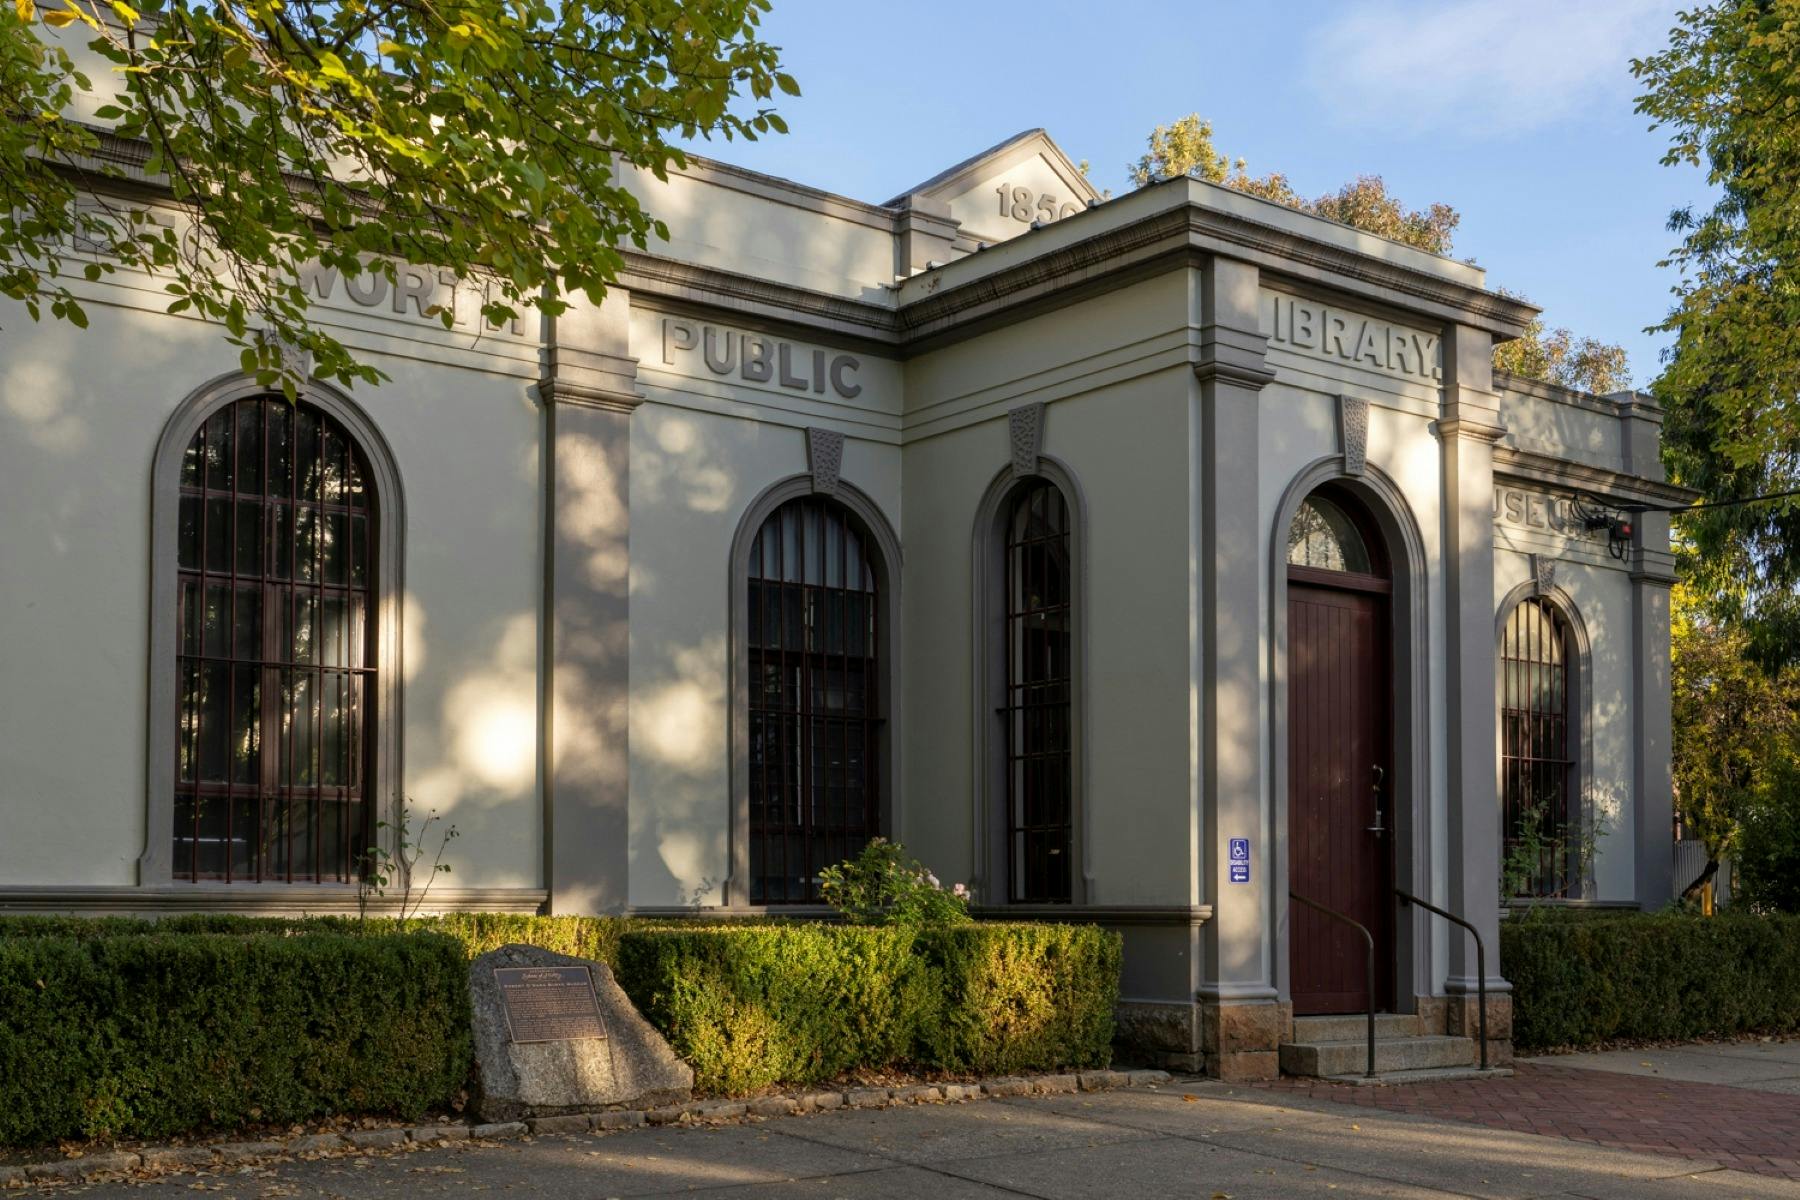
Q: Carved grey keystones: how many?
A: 5